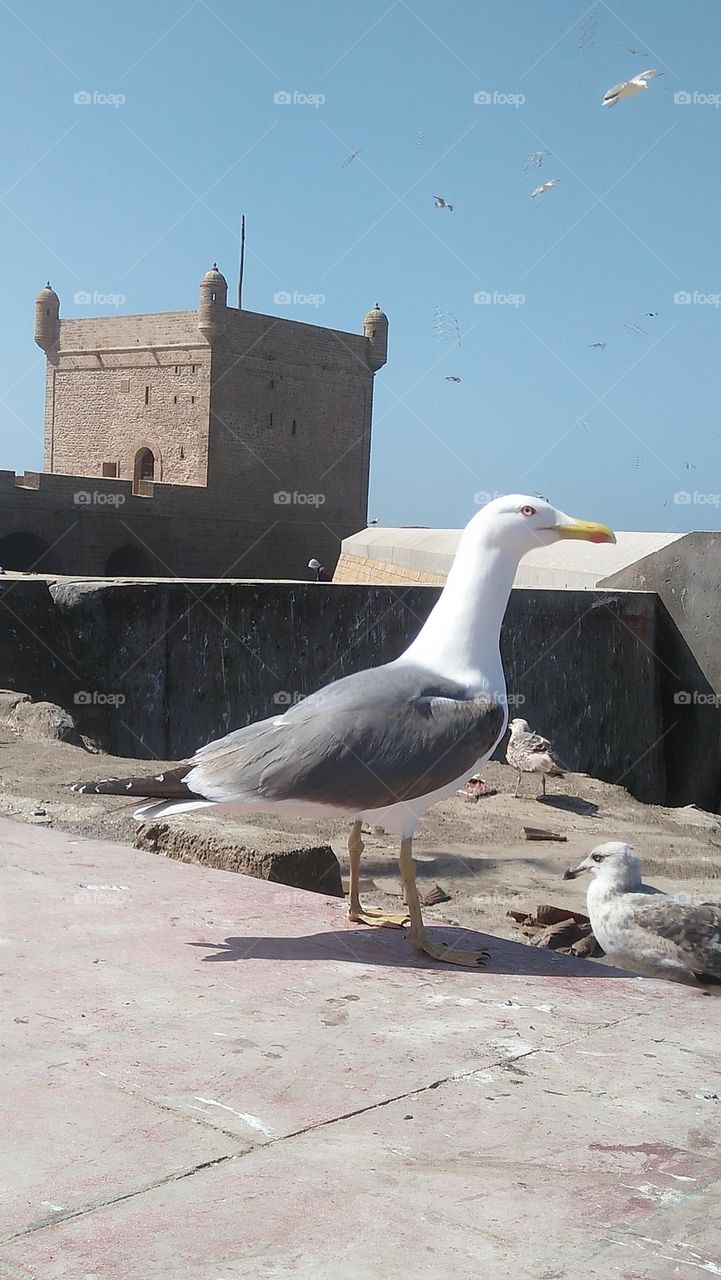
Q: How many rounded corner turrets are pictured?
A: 3